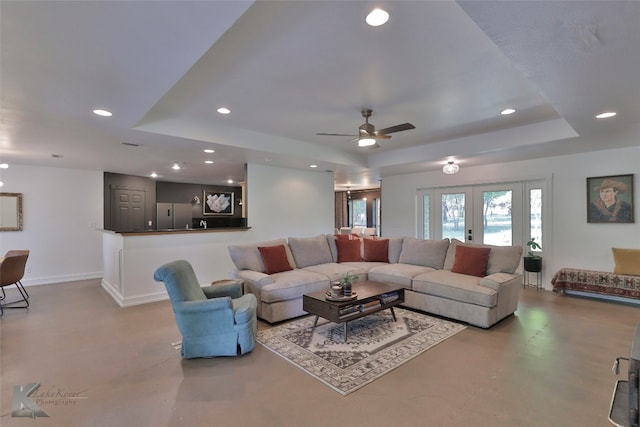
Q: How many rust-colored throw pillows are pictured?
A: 4